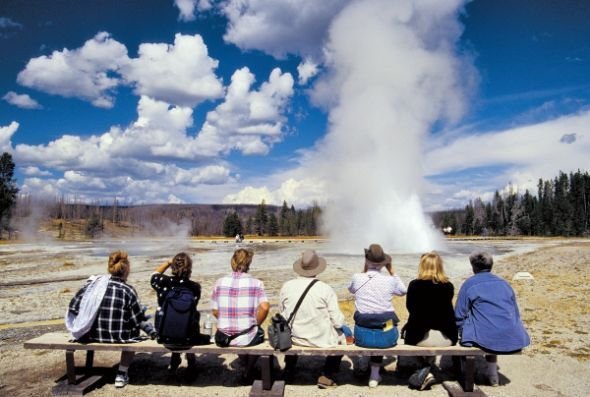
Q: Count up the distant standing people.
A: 2